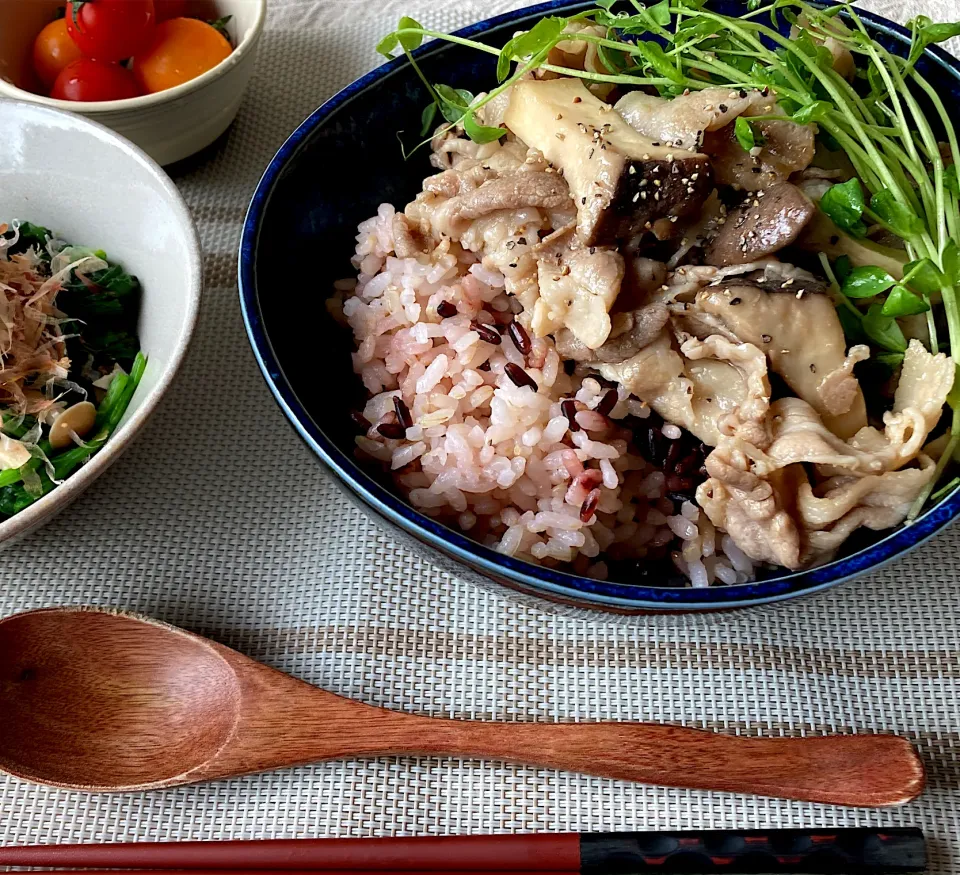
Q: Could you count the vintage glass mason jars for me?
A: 0